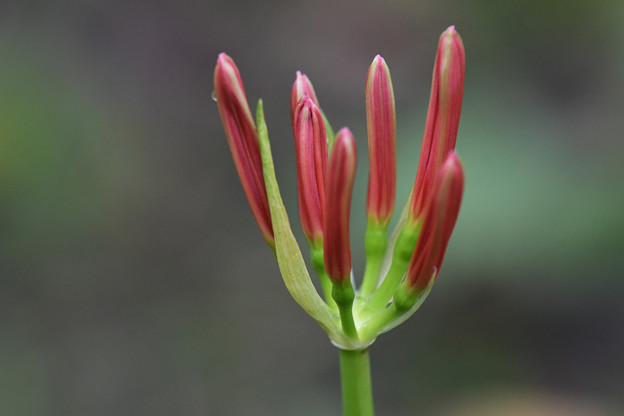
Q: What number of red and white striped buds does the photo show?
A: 7